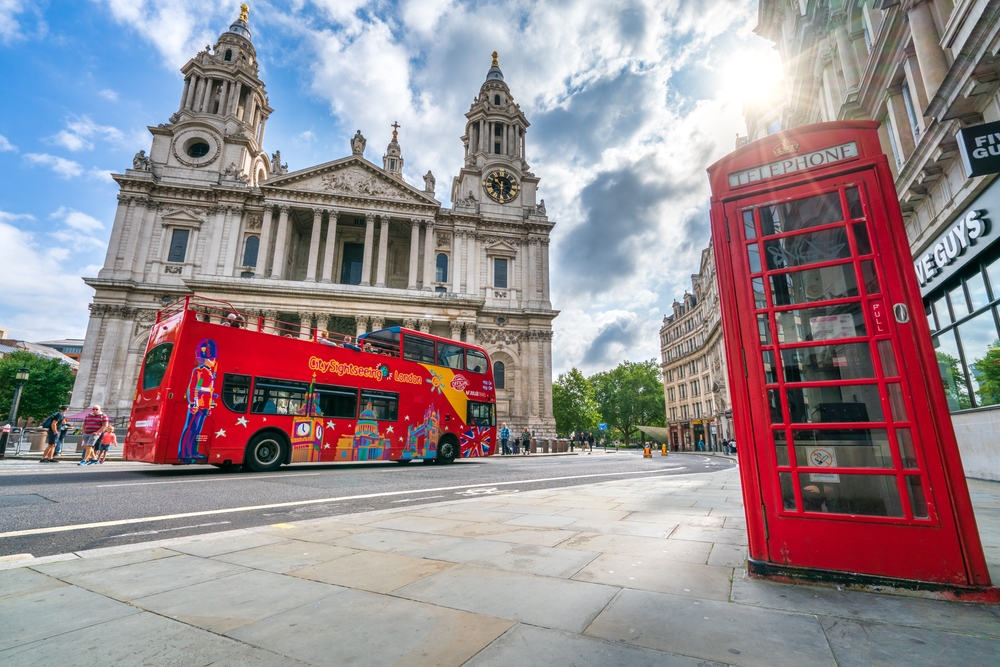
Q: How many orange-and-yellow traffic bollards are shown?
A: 2